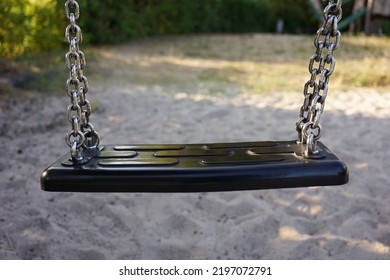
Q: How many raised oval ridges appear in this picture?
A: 7